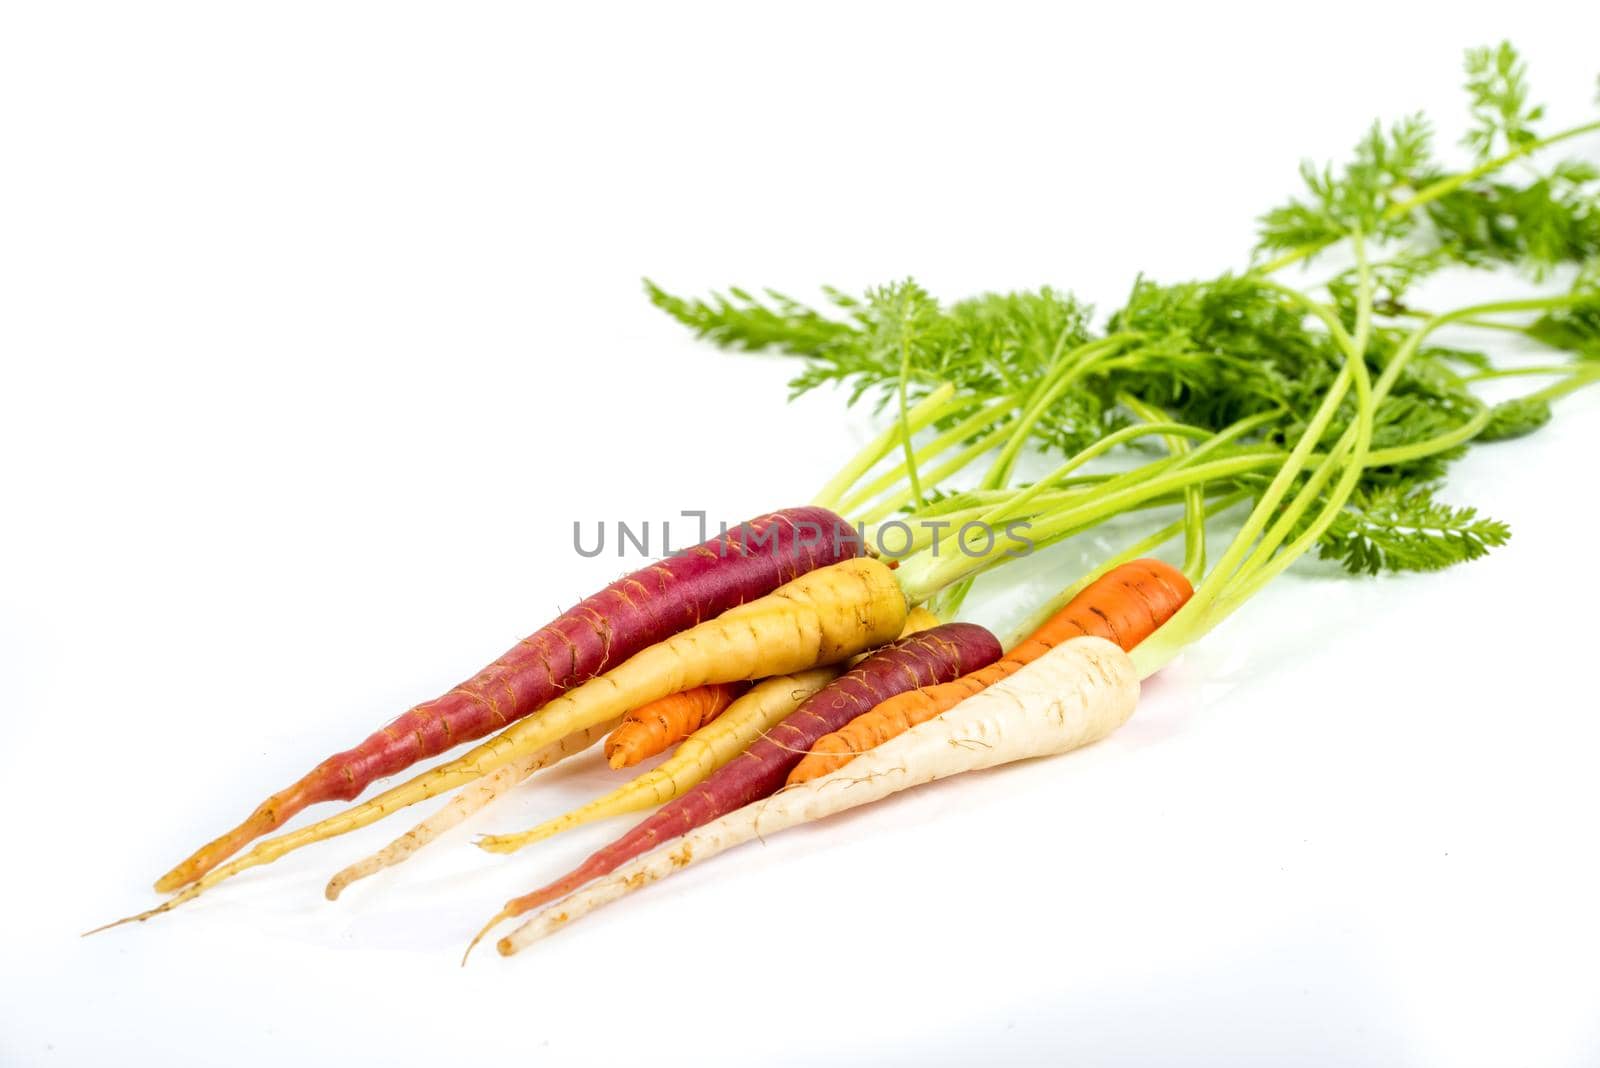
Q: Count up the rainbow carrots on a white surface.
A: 8